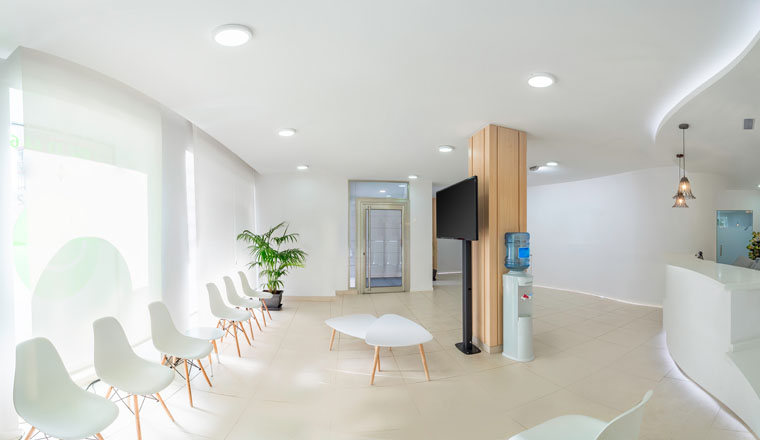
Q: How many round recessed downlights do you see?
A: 7